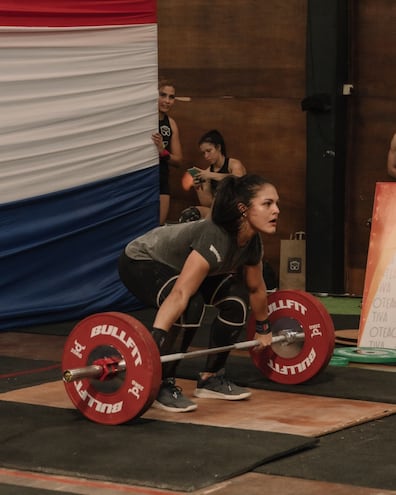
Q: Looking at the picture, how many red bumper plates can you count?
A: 2